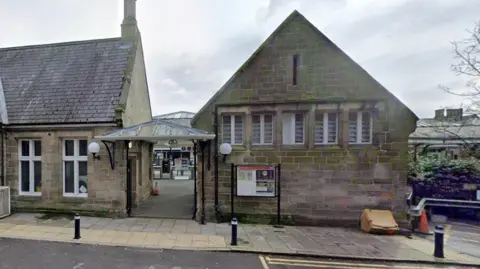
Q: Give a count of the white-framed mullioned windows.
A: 7